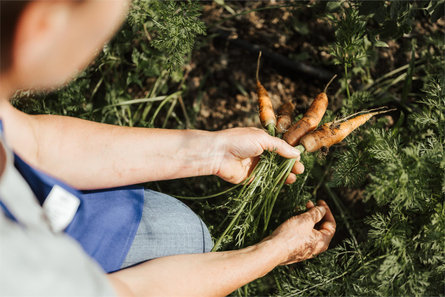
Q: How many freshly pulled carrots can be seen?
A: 4